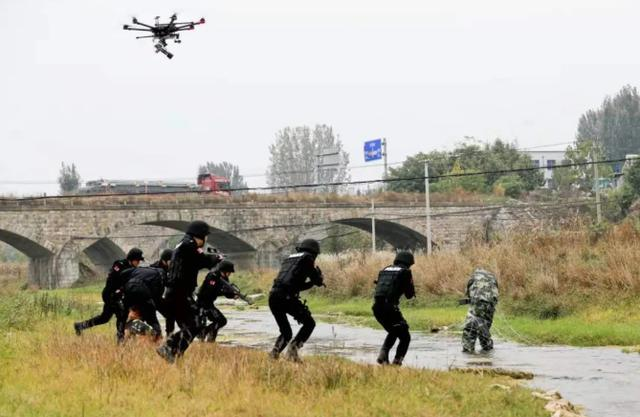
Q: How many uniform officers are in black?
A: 7